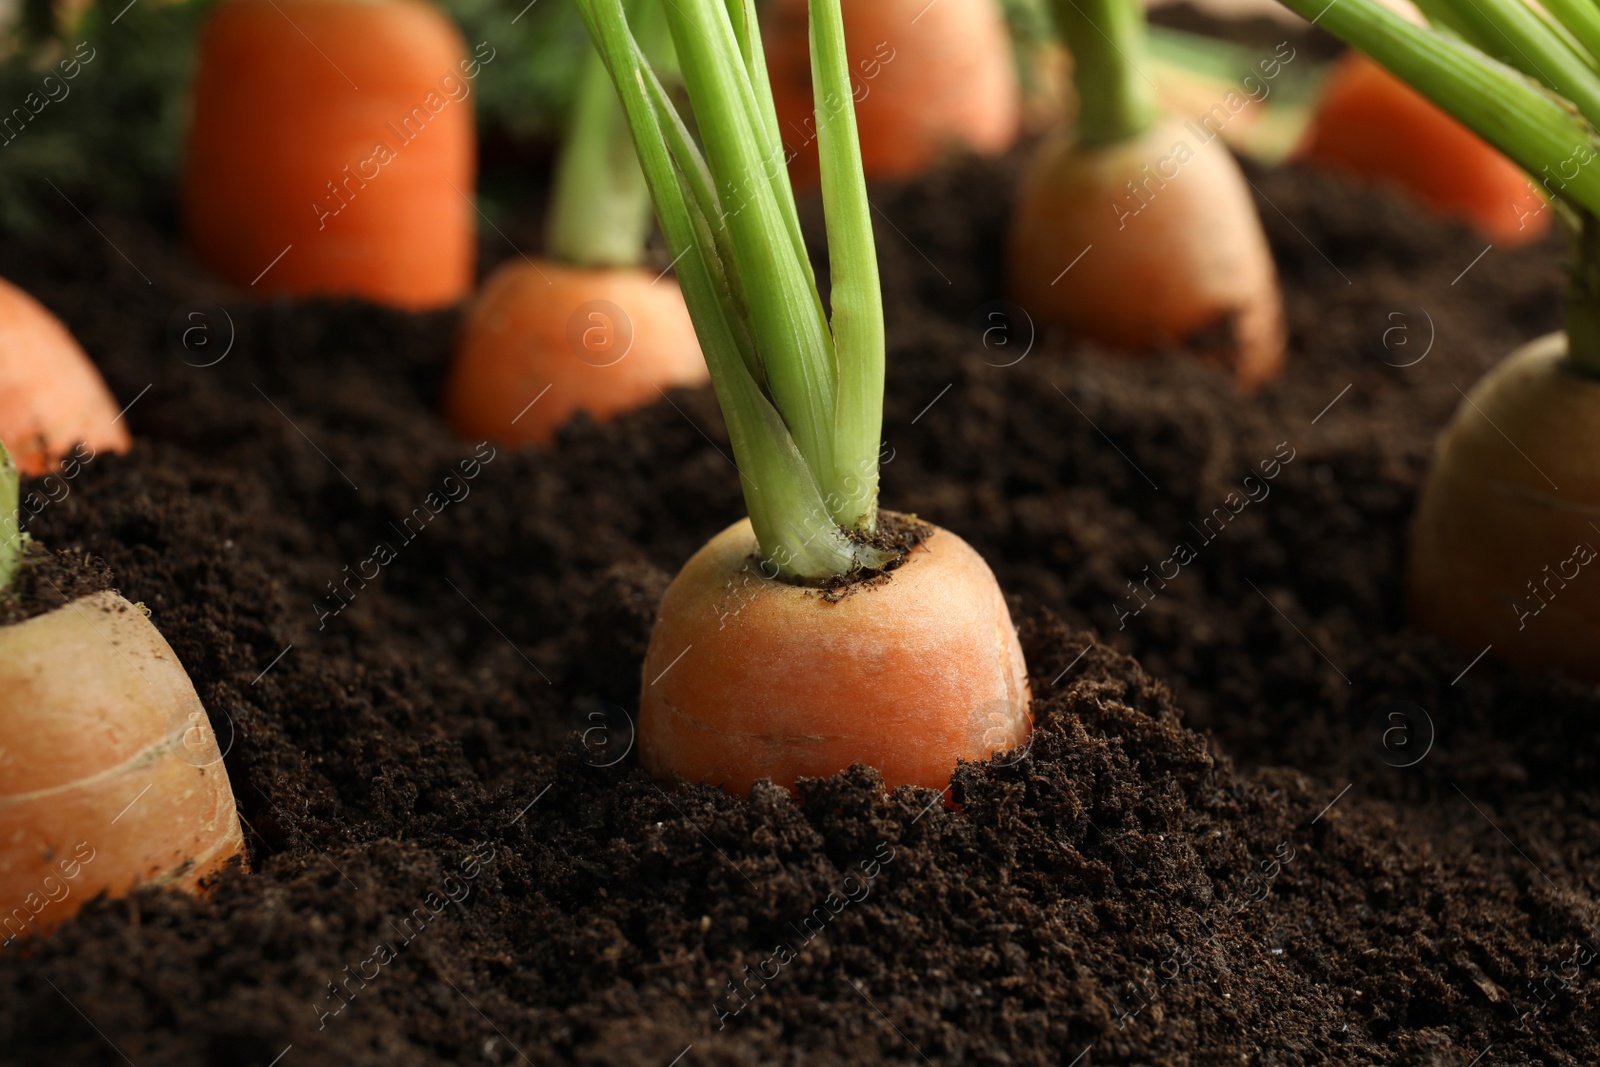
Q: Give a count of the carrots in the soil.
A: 9